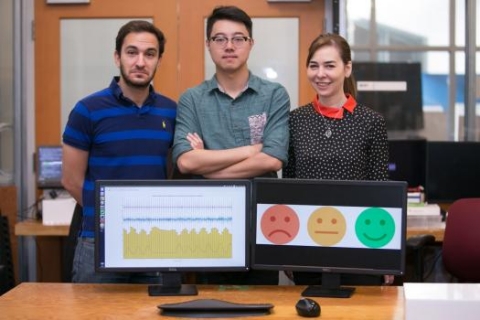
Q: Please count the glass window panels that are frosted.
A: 2